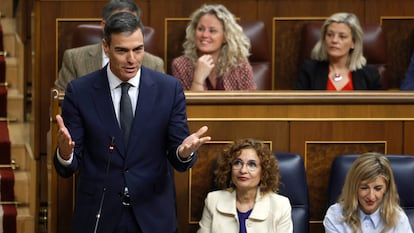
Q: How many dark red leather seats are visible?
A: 3